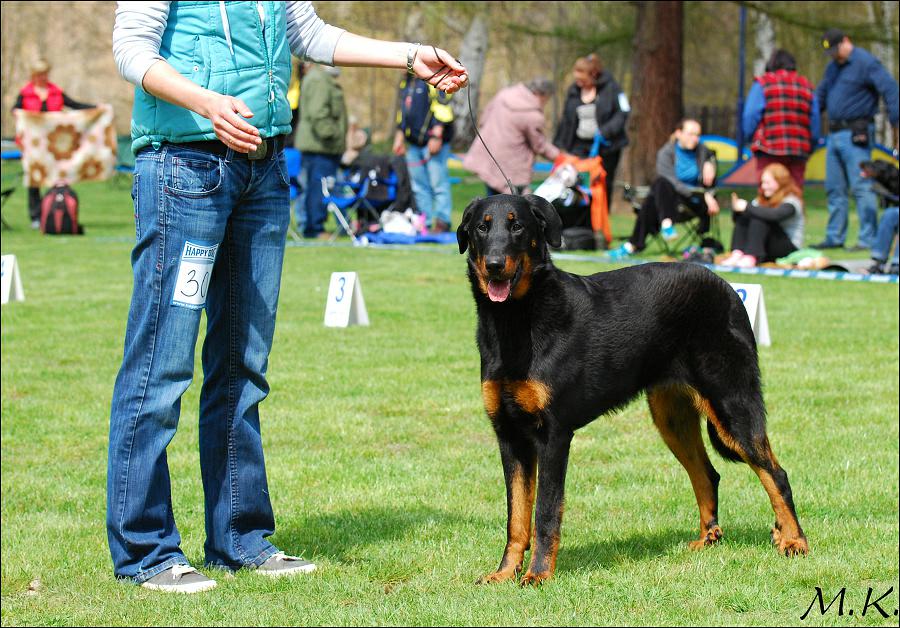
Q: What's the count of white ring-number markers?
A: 3